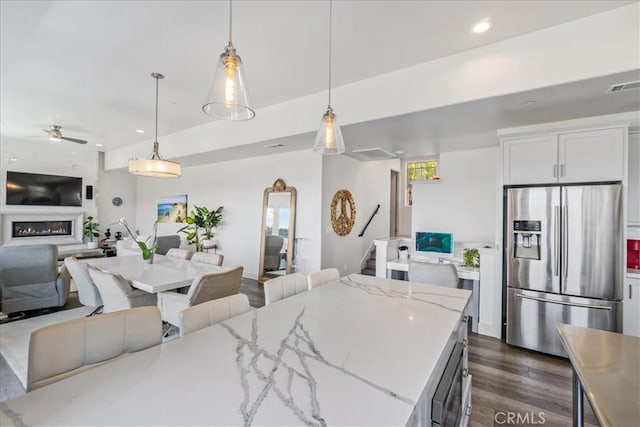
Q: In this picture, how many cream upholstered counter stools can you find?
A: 4